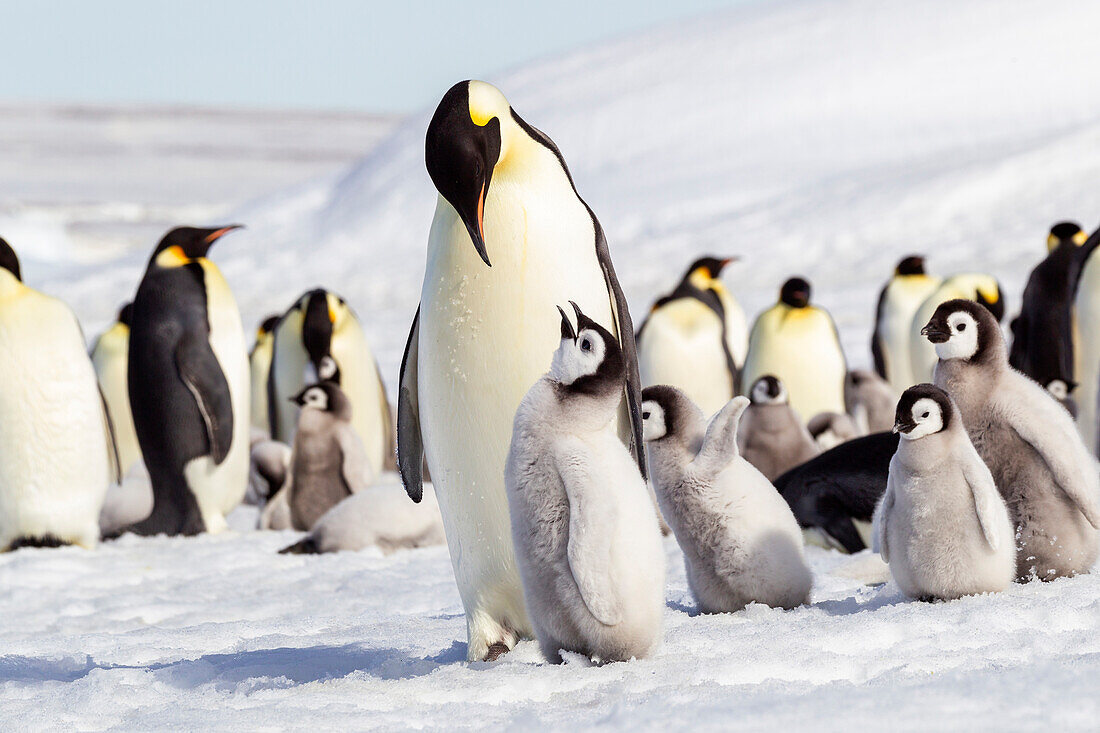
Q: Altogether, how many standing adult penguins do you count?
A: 14